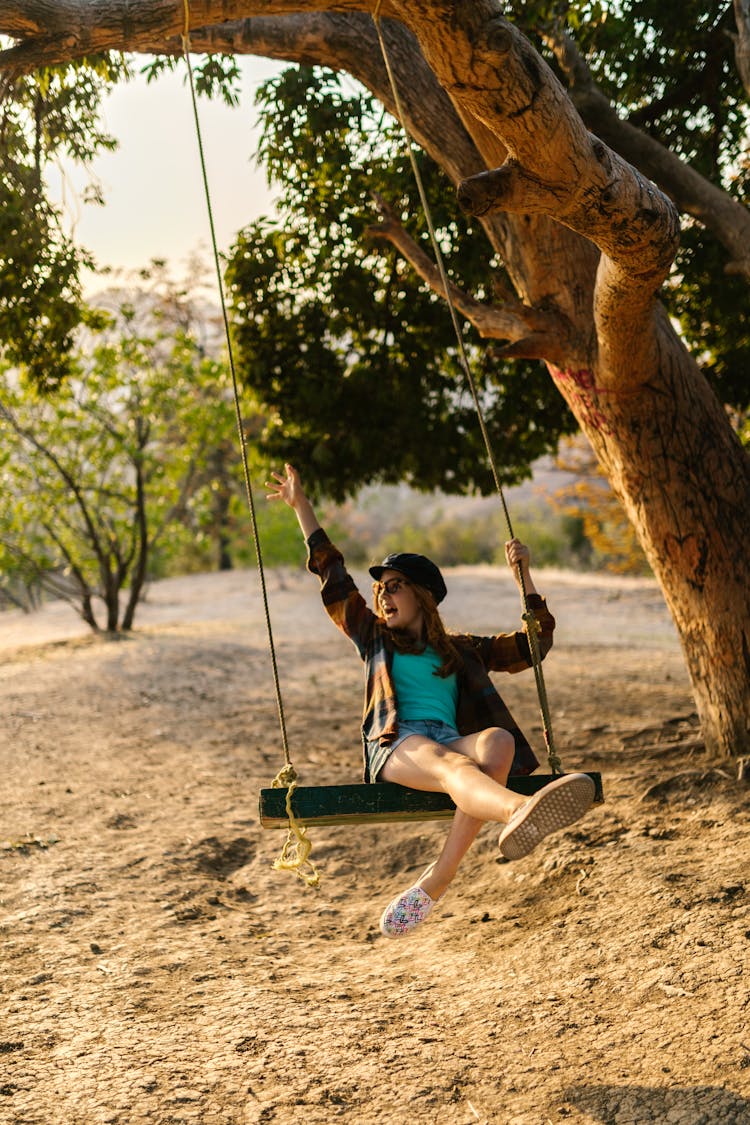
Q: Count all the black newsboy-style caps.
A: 1